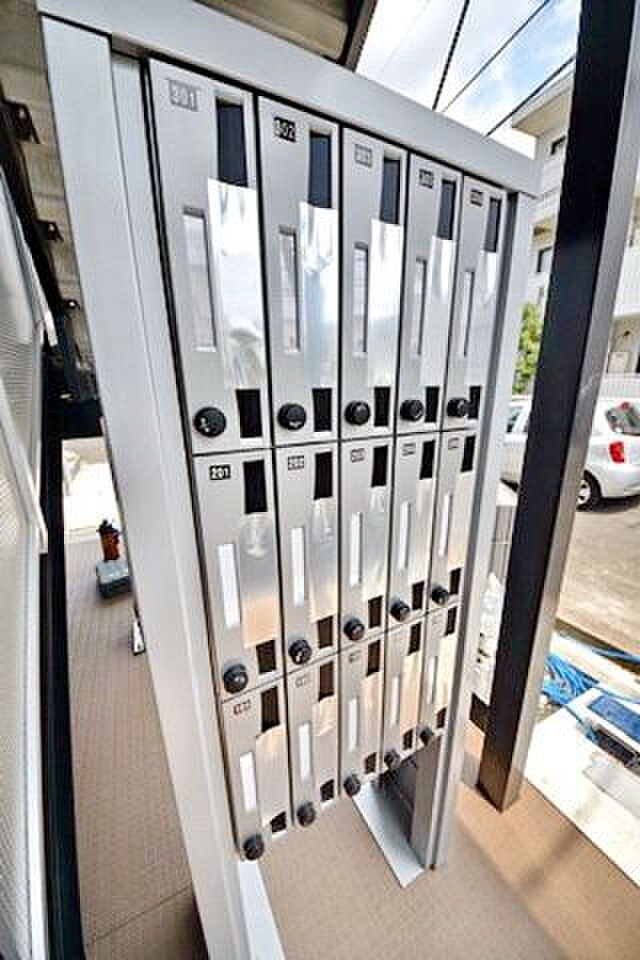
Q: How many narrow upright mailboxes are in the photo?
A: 15